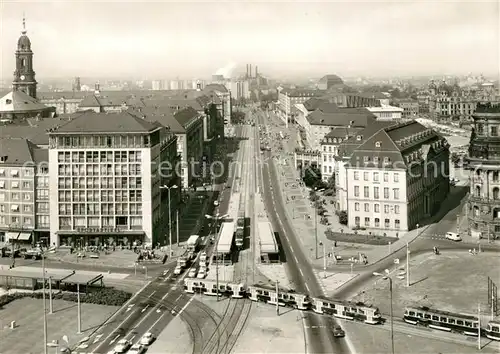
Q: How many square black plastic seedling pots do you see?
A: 0